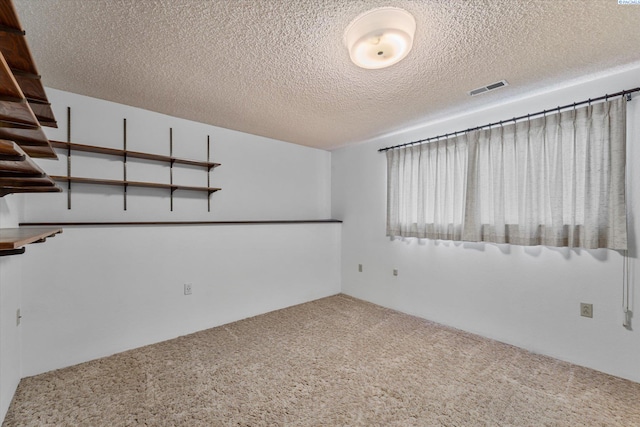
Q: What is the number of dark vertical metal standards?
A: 4